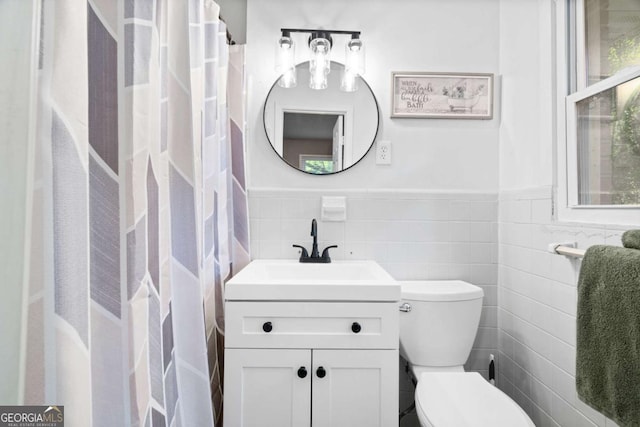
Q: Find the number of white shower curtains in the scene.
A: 1